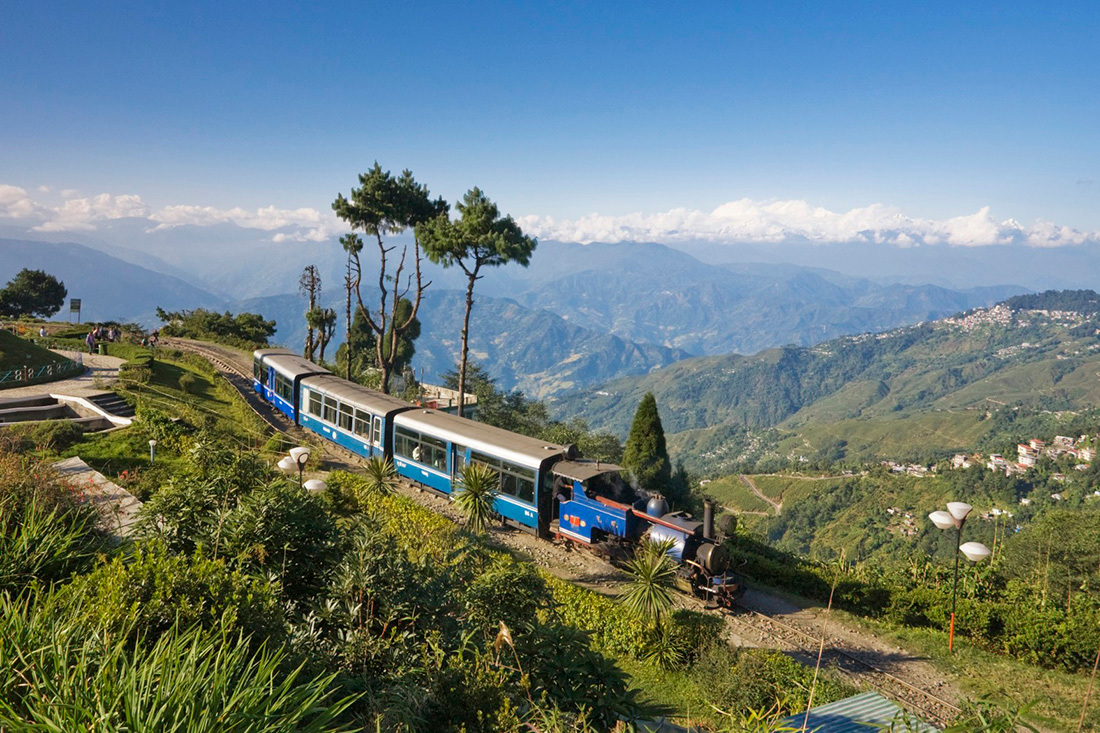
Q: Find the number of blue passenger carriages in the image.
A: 3